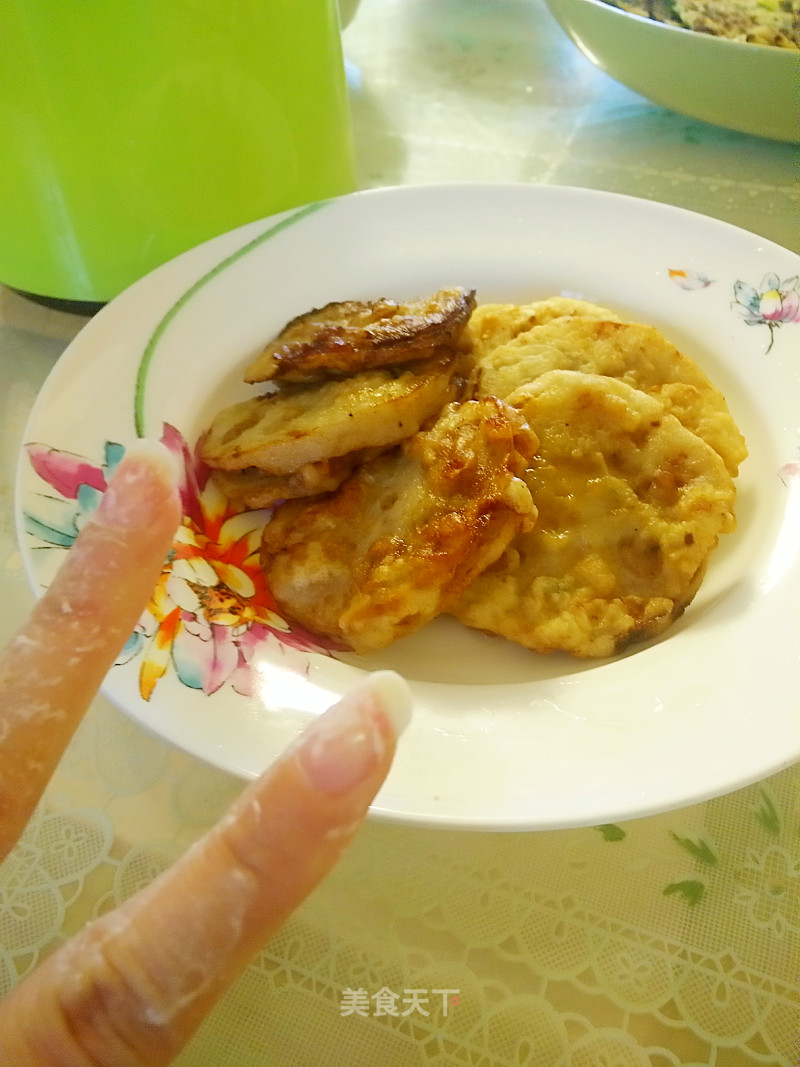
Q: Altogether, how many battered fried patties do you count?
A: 6